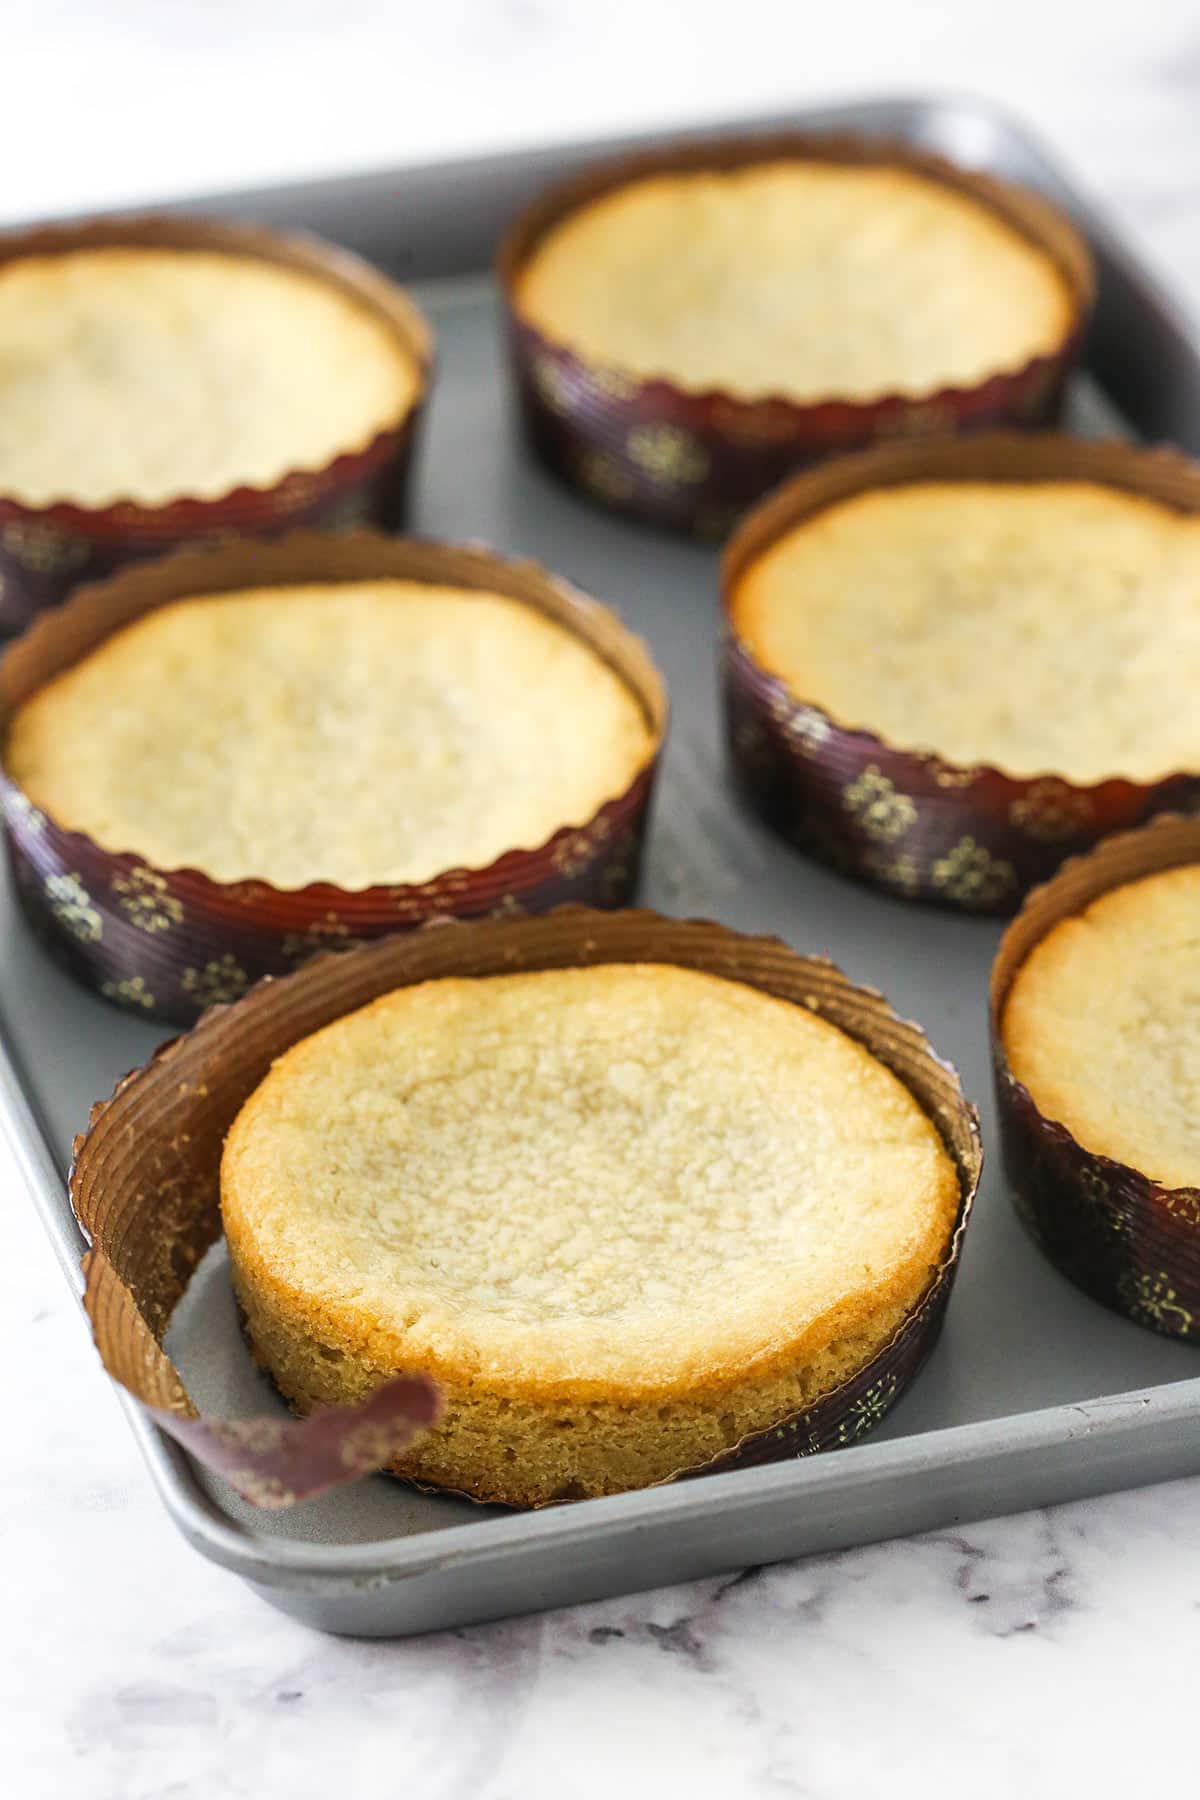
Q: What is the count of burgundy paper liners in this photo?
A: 6